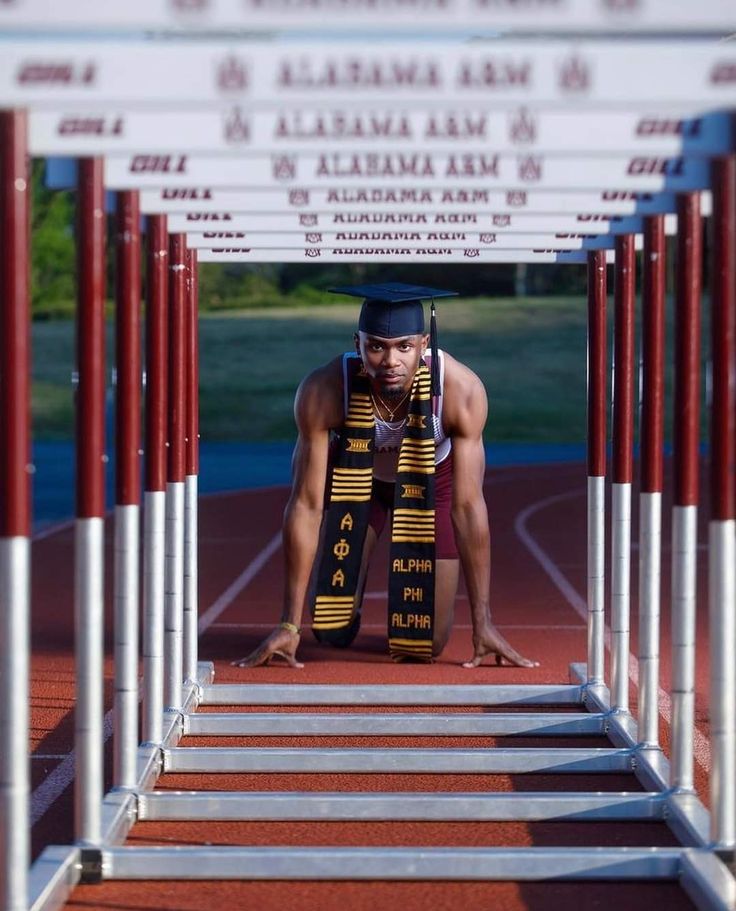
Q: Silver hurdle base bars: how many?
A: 5